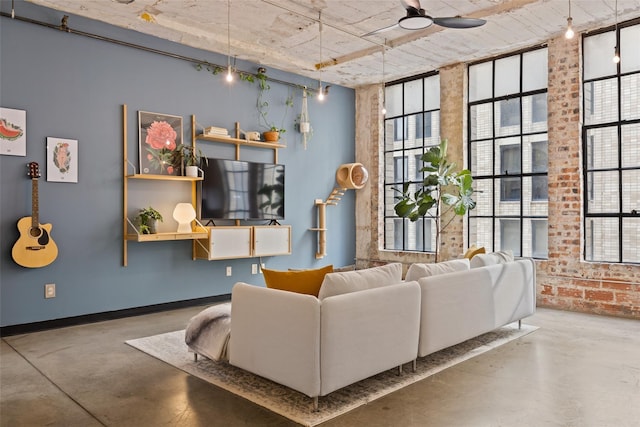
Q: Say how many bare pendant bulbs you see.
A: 5